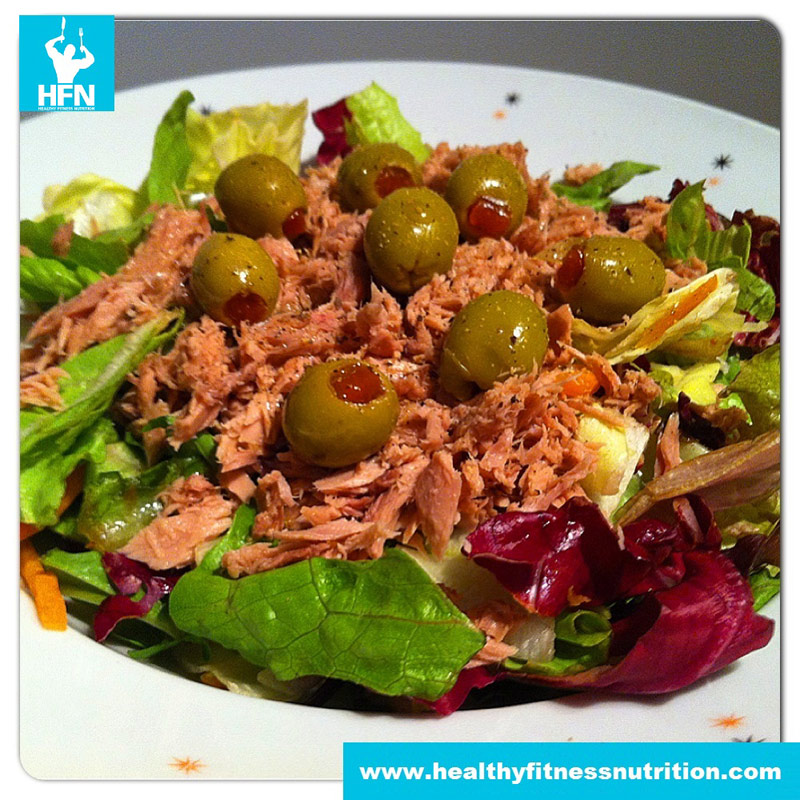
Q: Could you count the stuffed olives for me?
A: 8